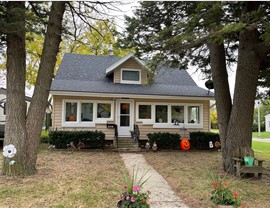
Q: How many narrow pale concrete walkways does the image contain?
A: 1